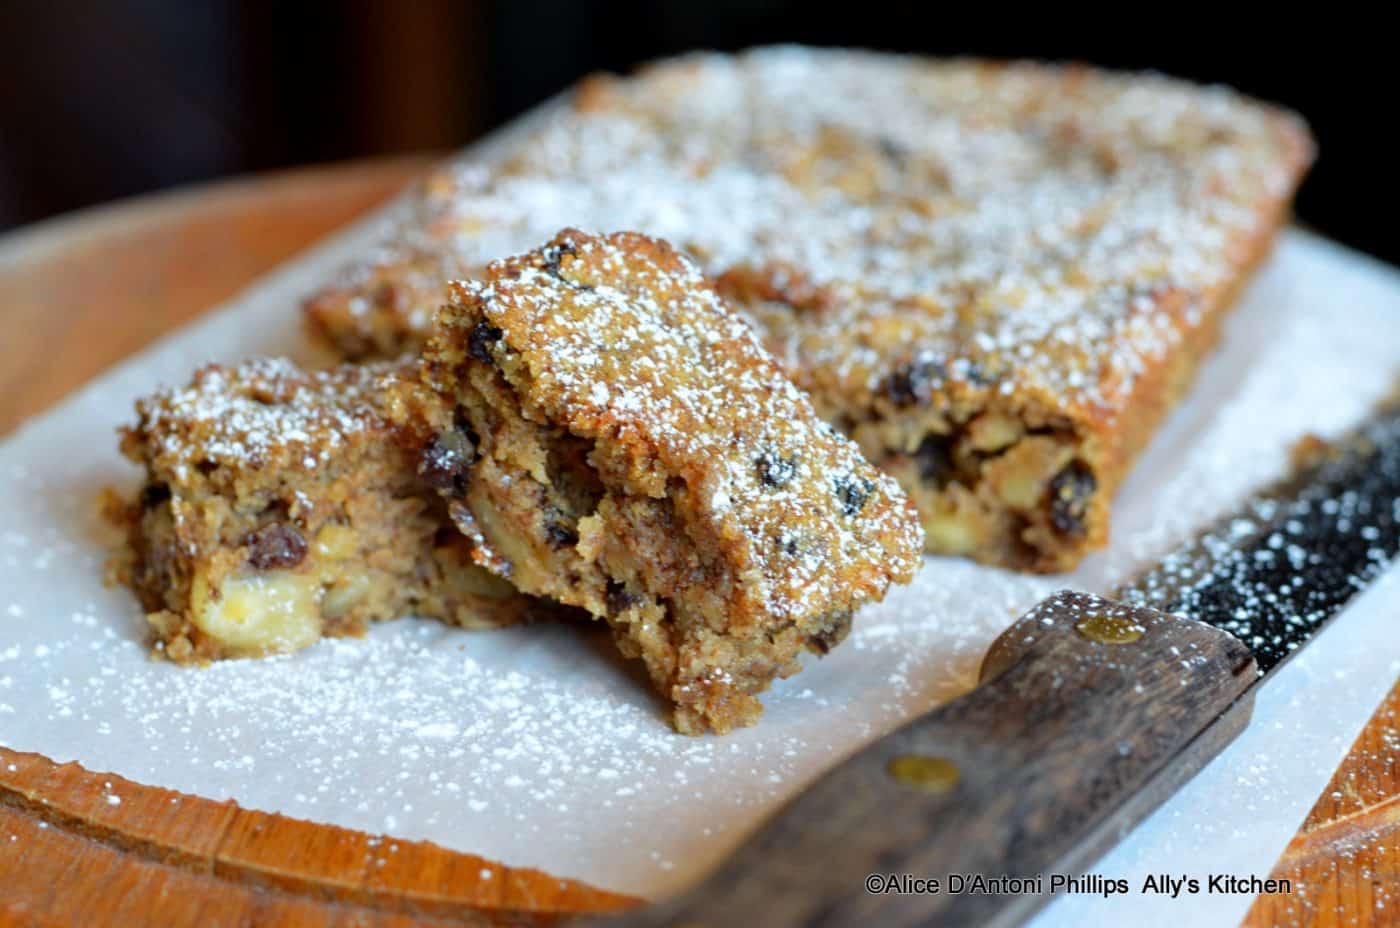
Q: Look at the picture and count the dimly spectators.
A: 0